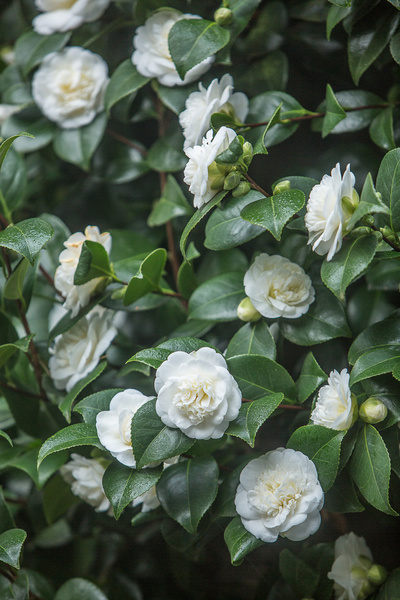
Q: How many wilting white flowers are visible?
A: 1